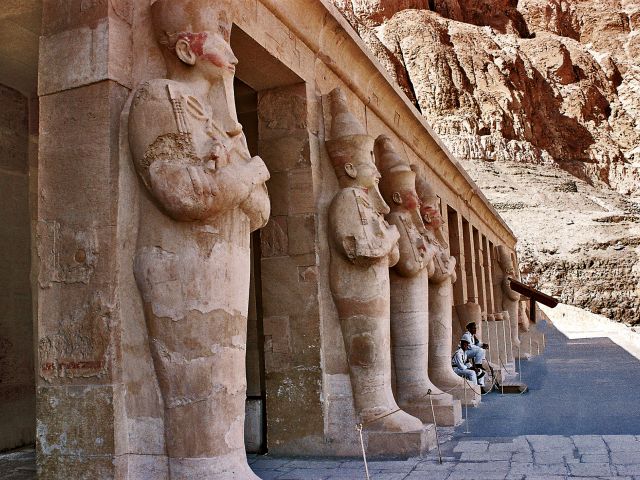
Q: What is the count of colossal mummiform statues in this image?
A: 5